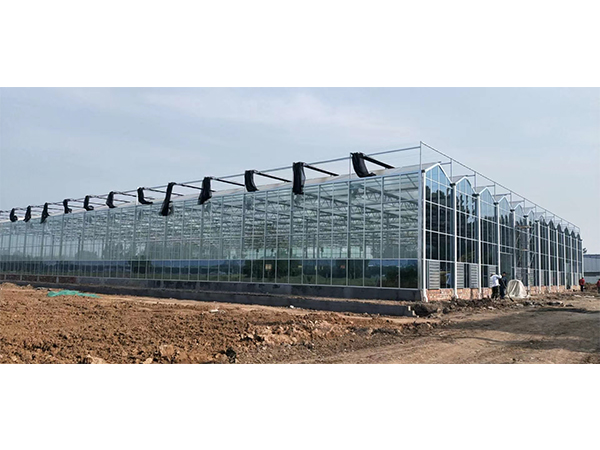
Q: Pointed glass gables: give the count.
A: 12